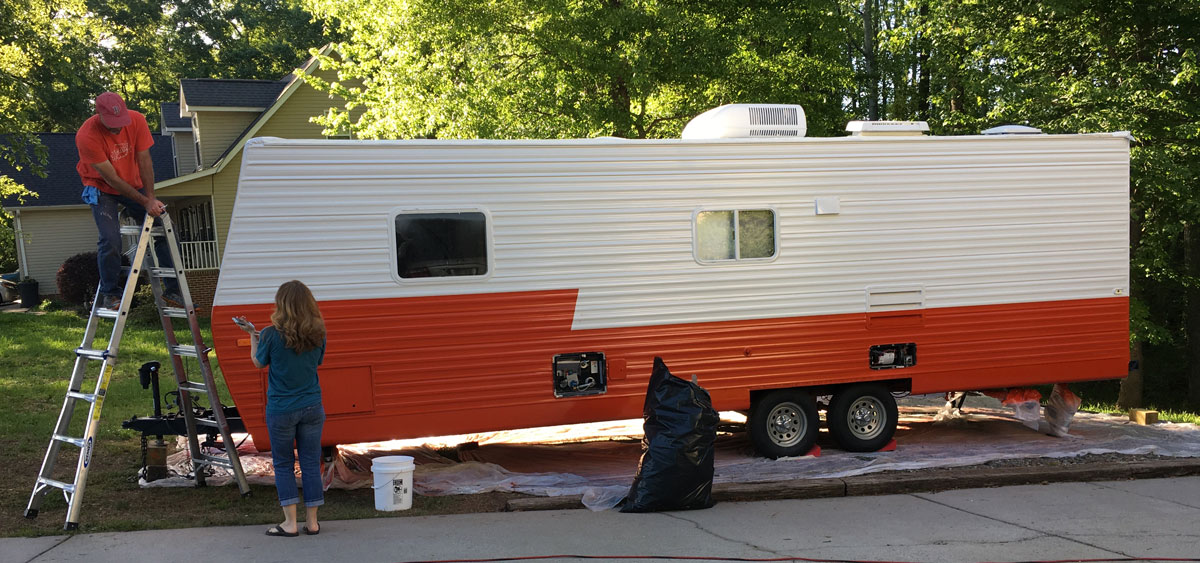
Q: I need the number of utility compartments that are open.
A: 2